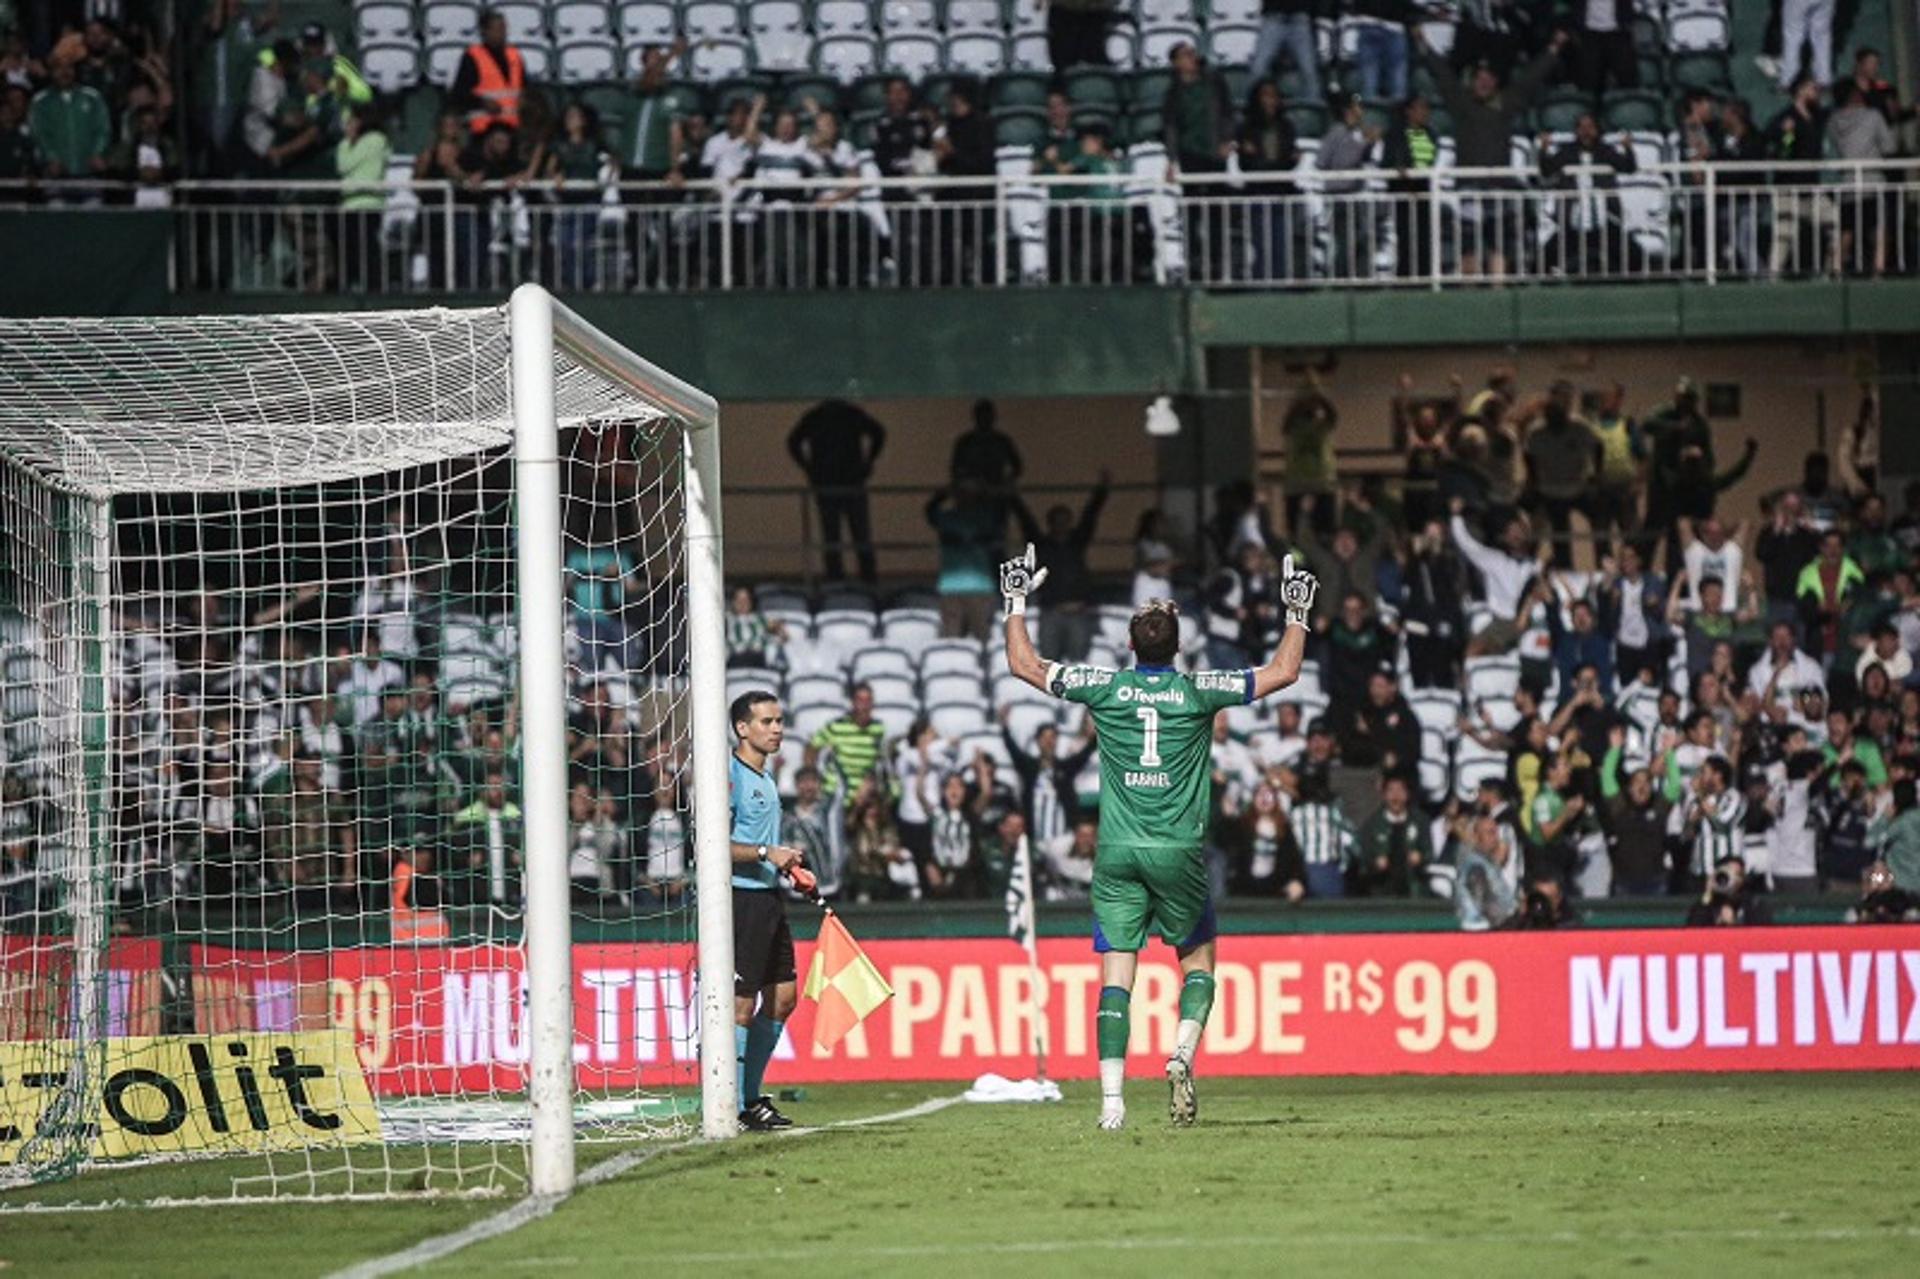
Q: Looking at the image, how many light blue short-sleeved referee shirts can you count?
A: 1